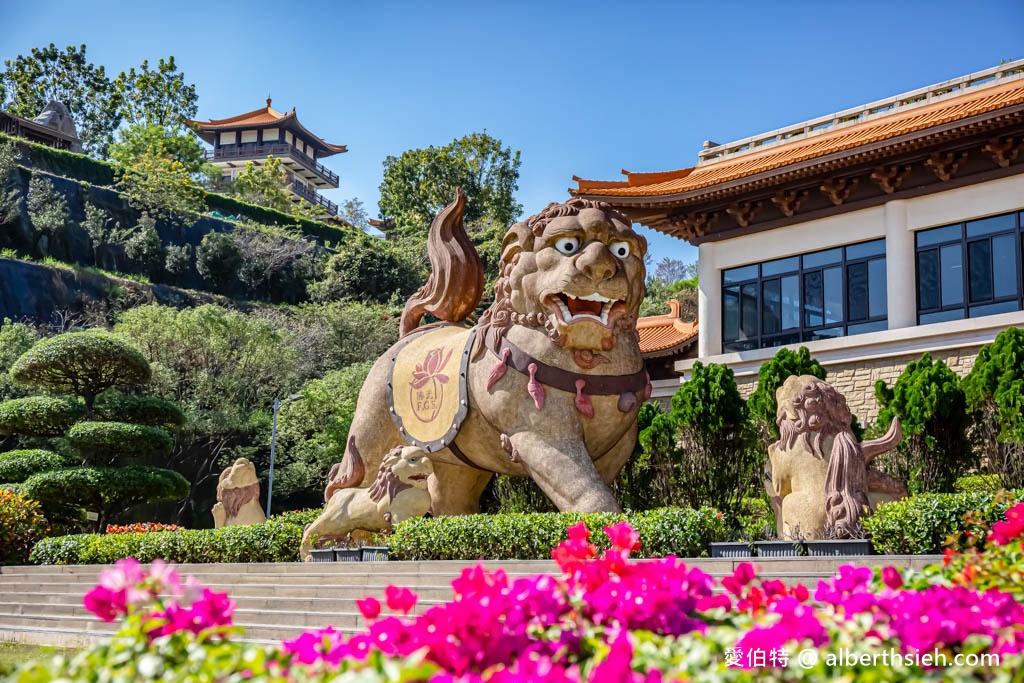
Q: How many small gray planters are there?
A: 6